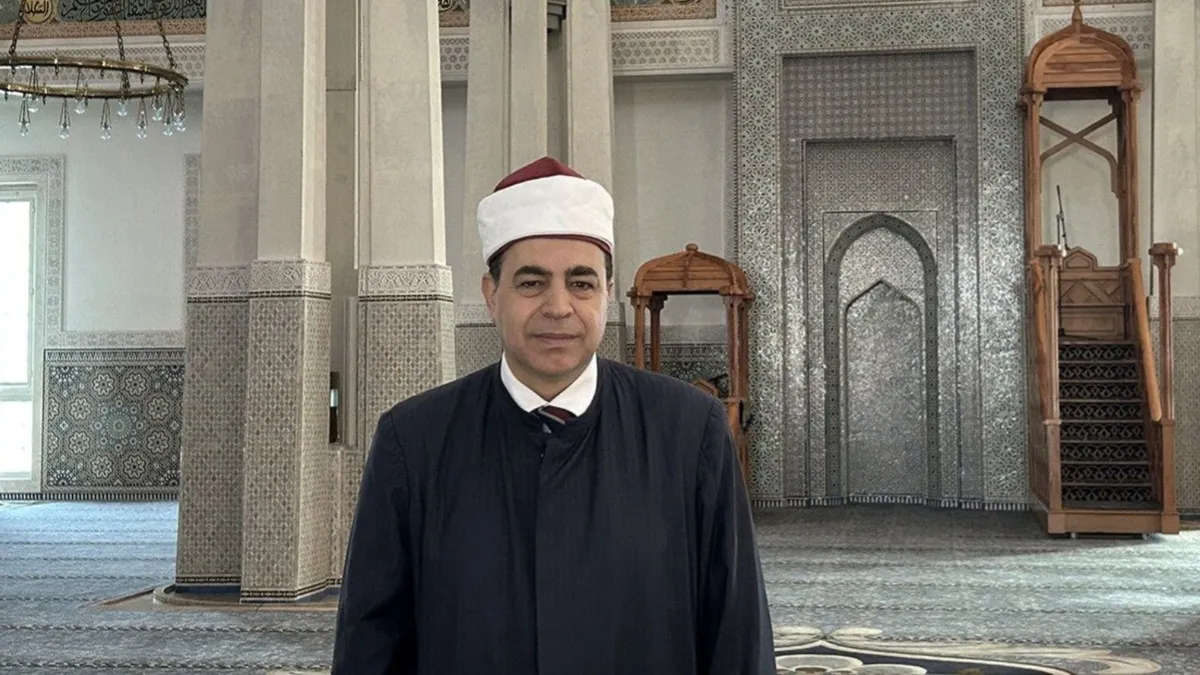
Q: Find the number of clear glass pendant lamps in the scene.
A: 11